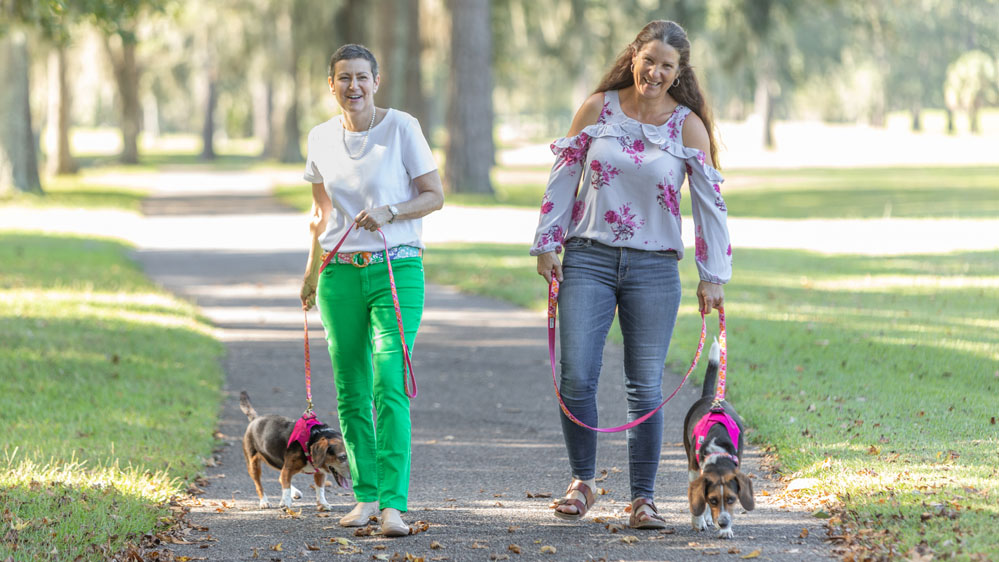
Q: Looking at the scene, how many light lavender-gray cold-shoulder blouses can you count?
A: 1